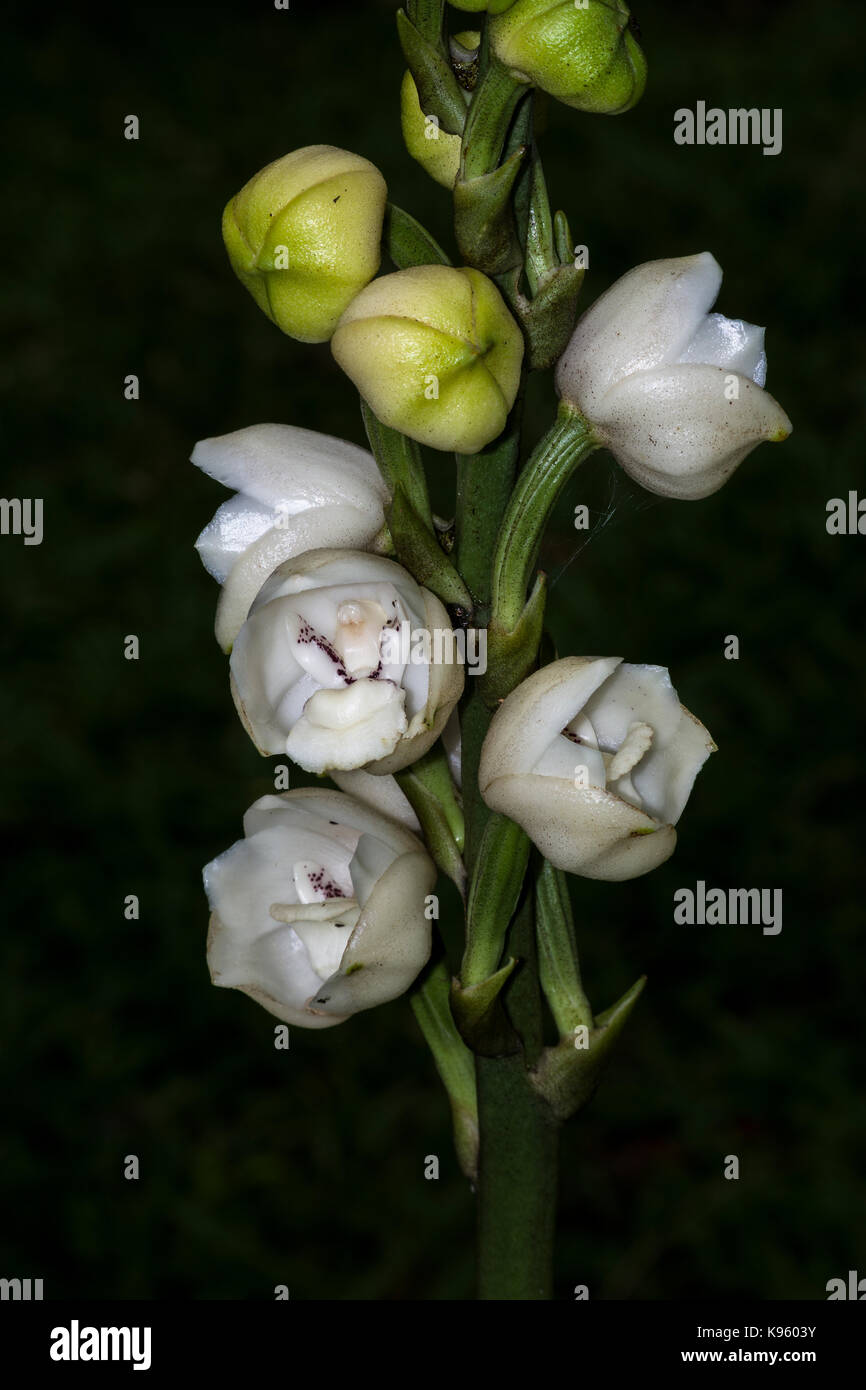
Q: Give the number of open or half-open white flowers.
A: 5